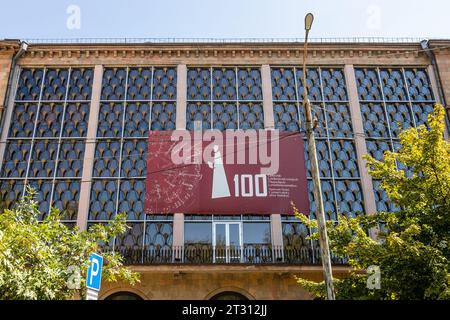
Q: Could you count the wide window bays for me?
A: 5